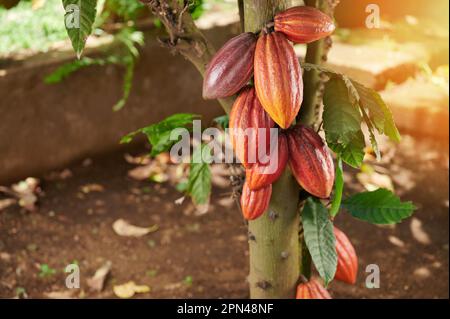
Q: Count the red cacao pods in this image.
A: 9